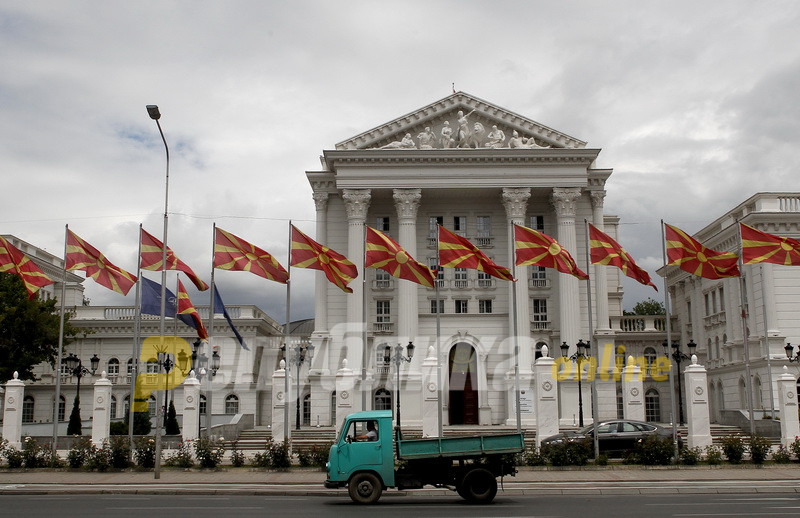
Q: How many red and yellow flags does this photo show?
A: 12